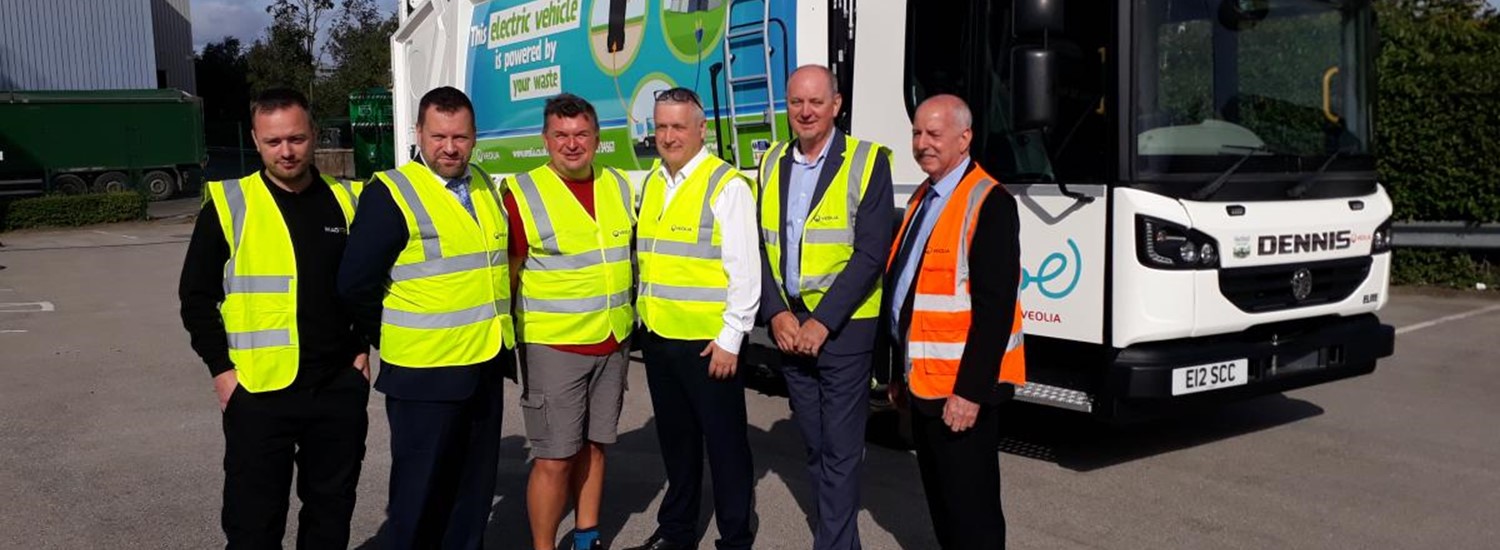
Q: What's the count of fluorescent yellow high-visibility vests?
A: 5